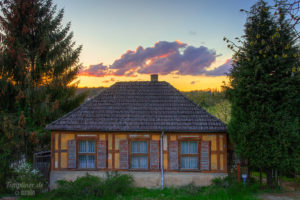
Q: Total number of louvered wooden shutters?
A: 6